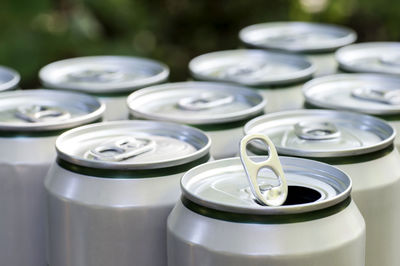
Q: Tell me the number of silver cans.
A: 11